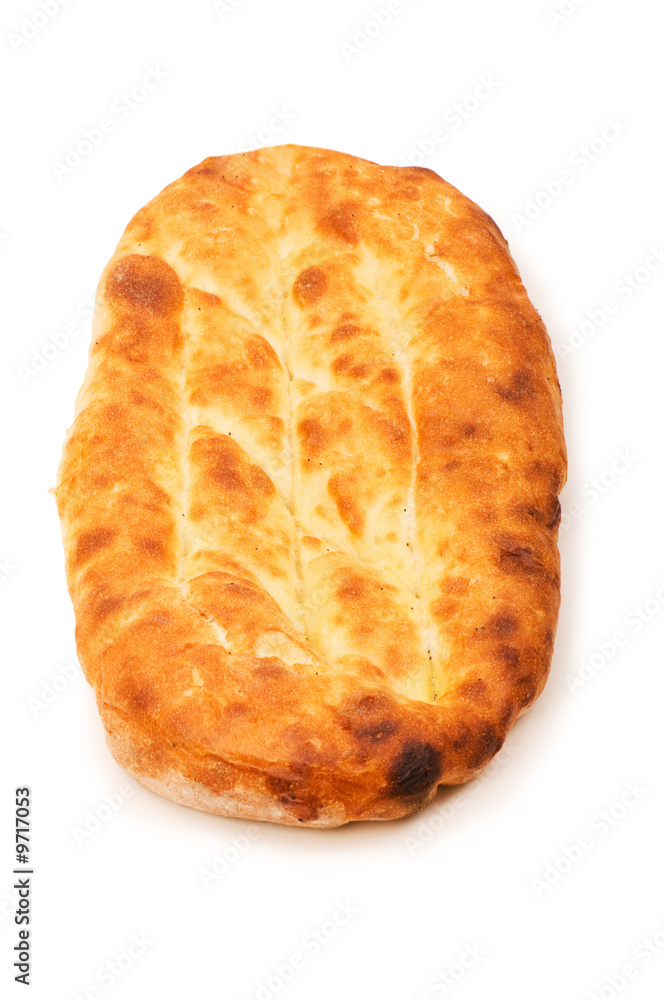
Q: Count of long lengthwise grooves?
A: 3